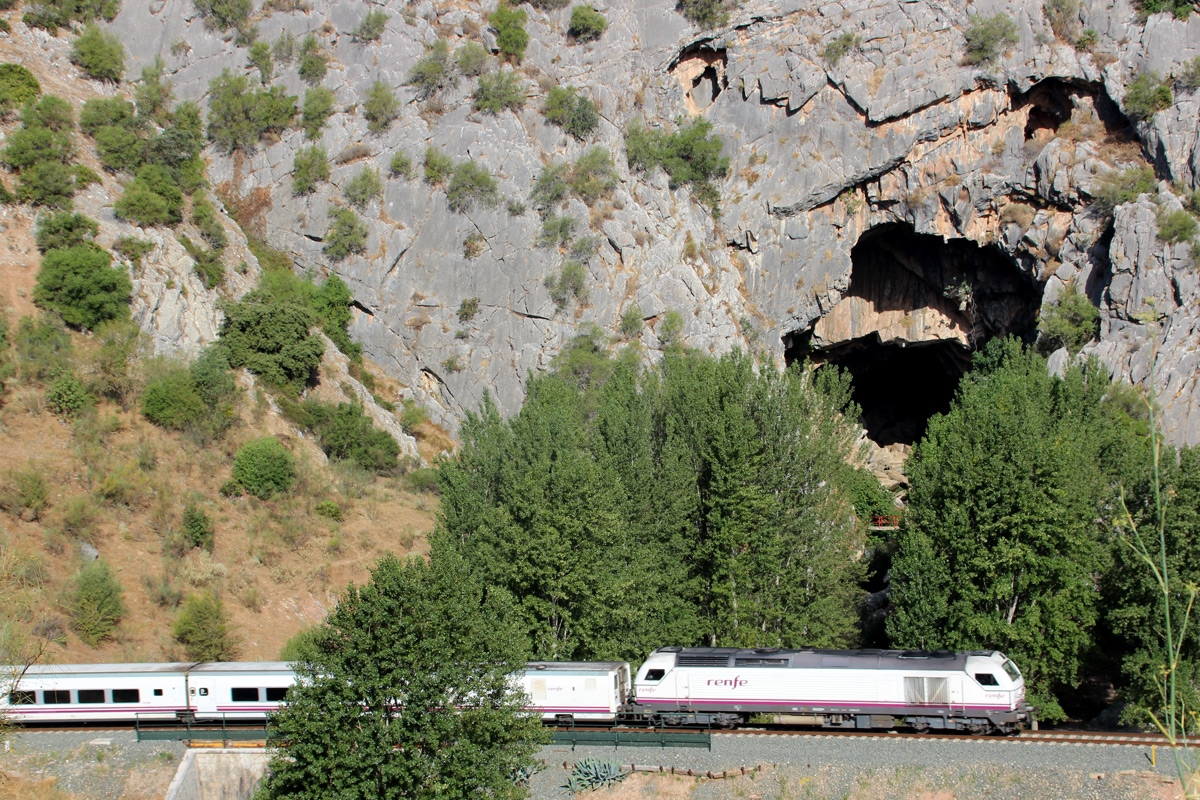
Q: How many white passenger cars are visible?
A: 3